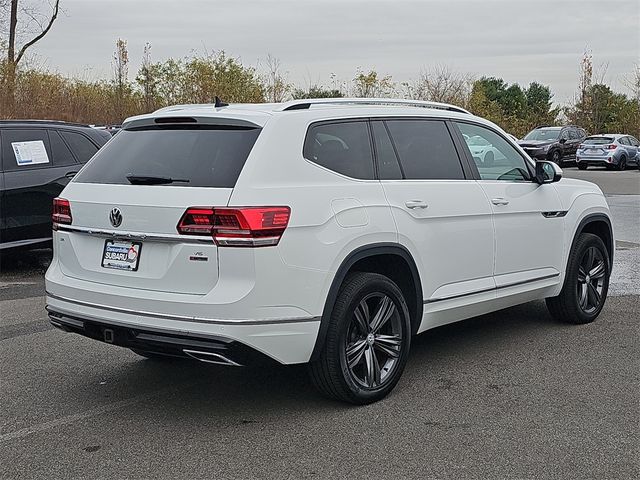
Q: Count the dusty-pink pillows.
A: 0